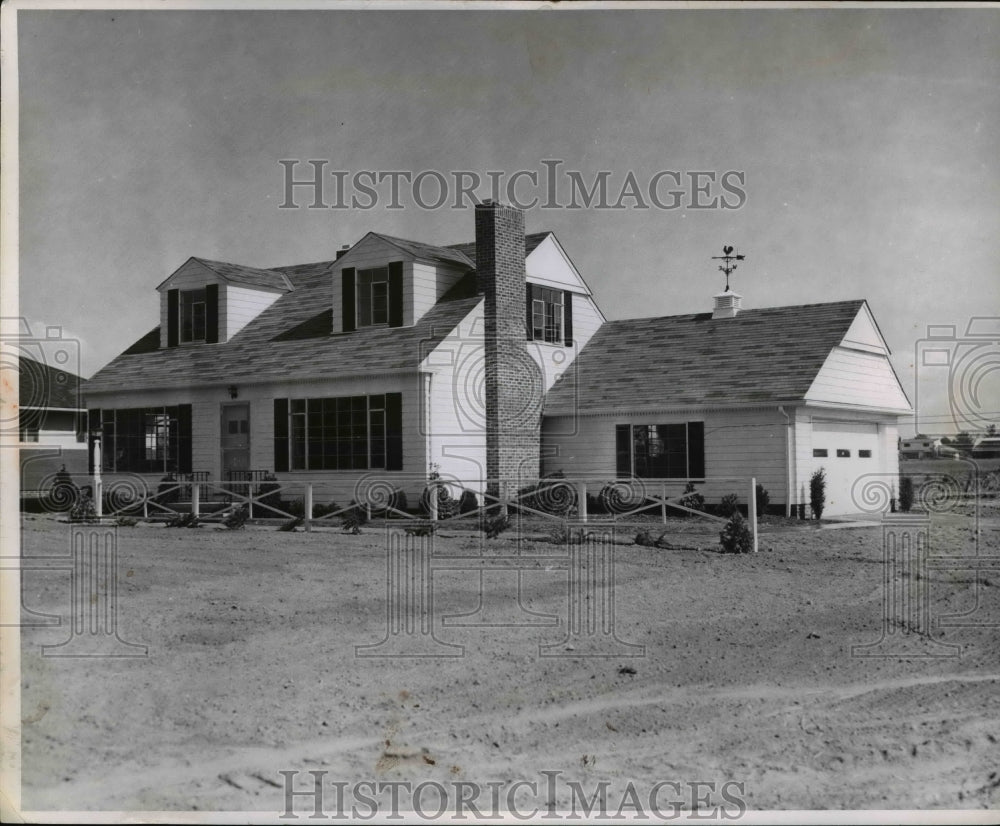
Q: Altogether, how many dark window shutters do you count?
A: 12